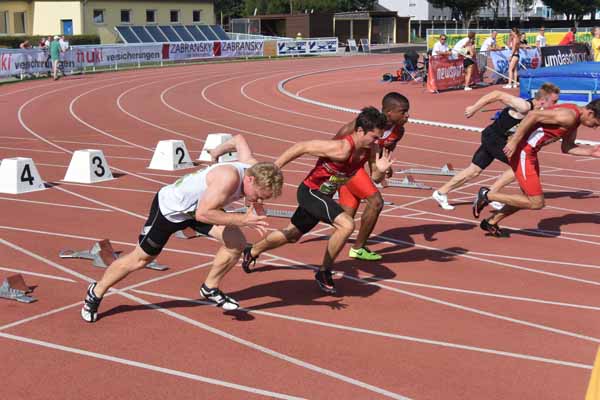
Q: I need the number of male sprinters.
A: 5